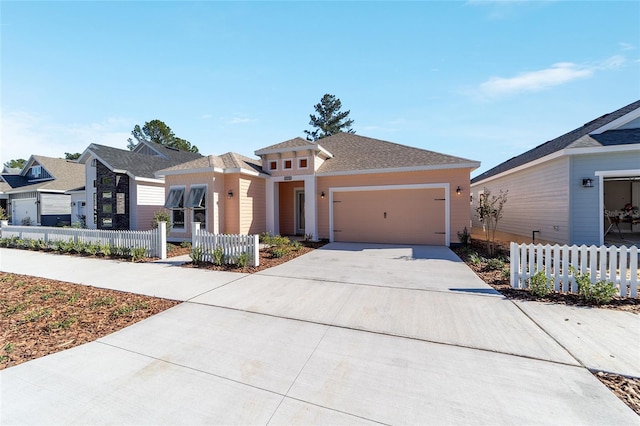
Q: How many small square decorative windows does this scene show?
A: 3